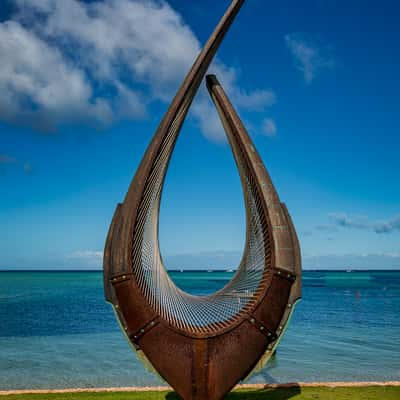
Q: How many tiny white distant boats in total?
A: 4